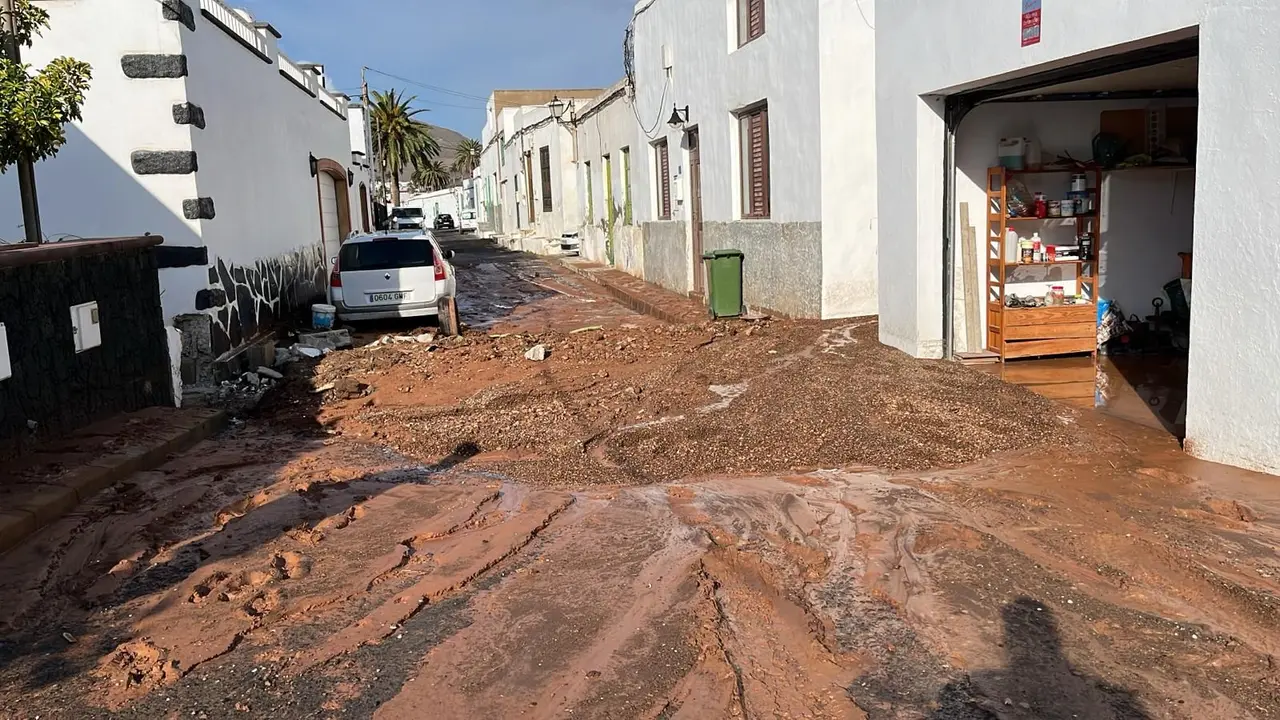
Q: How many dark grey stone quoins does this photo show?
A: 7